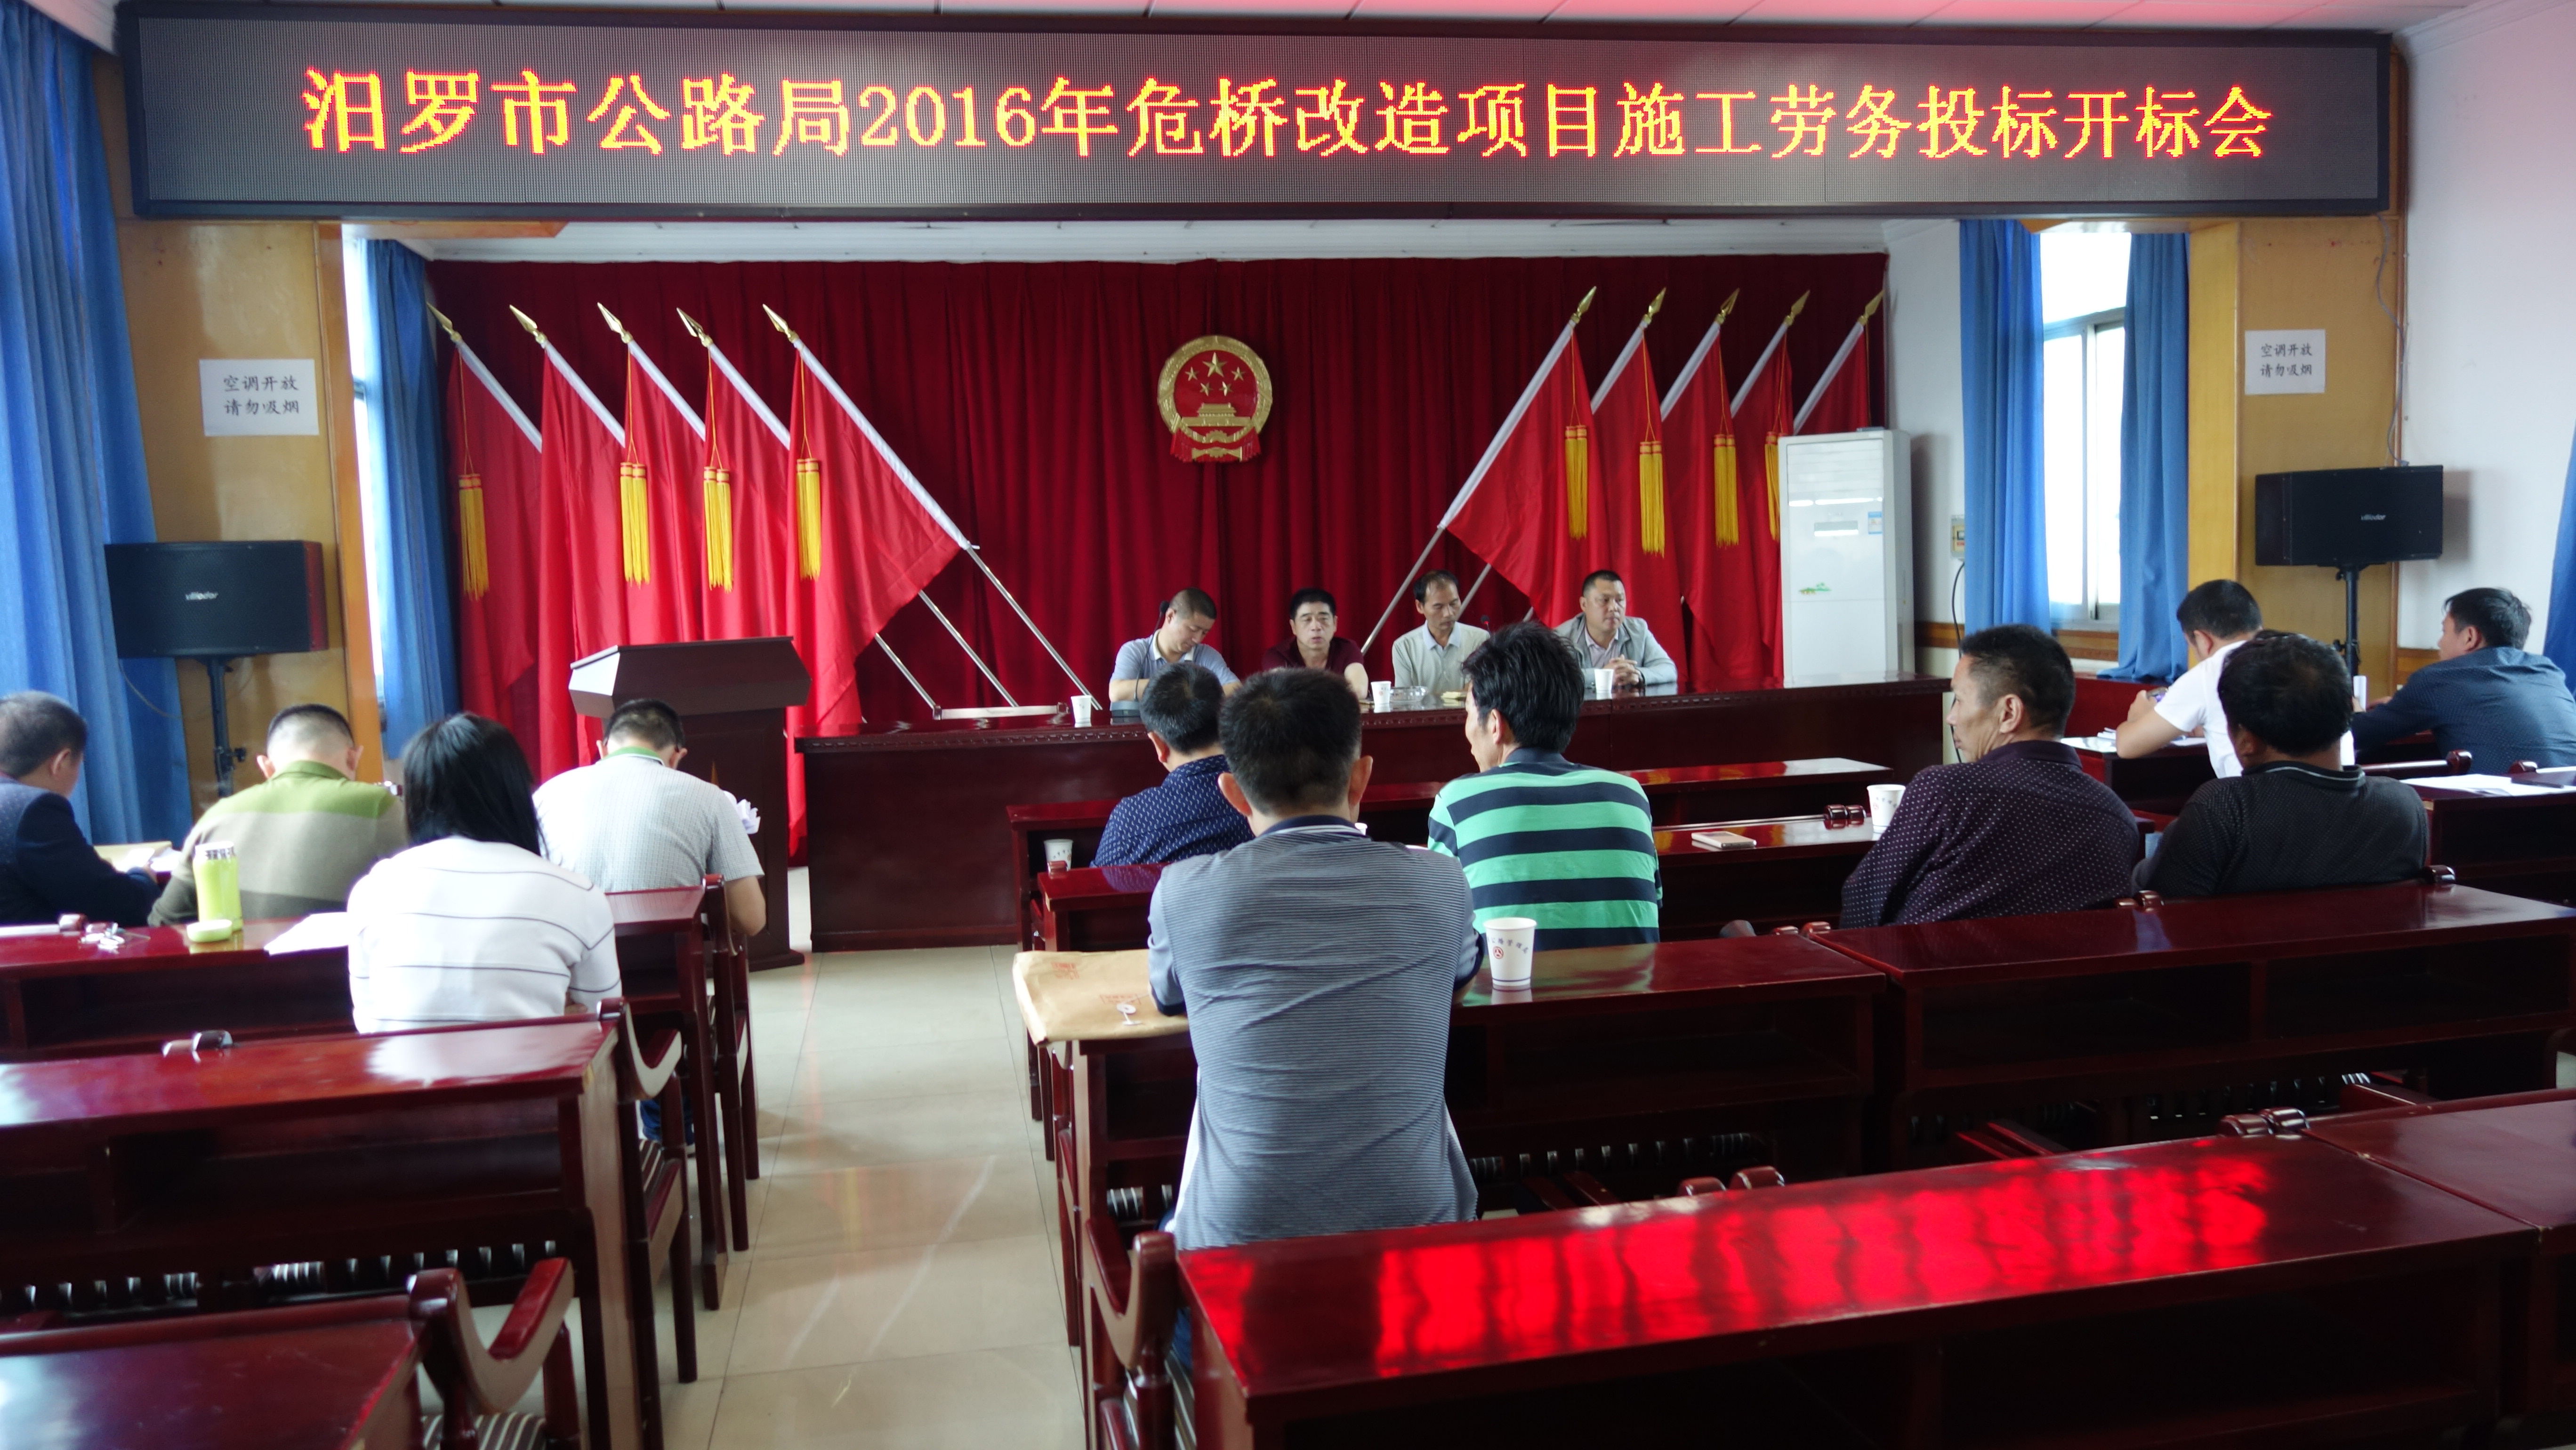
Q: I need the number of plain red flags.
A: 10